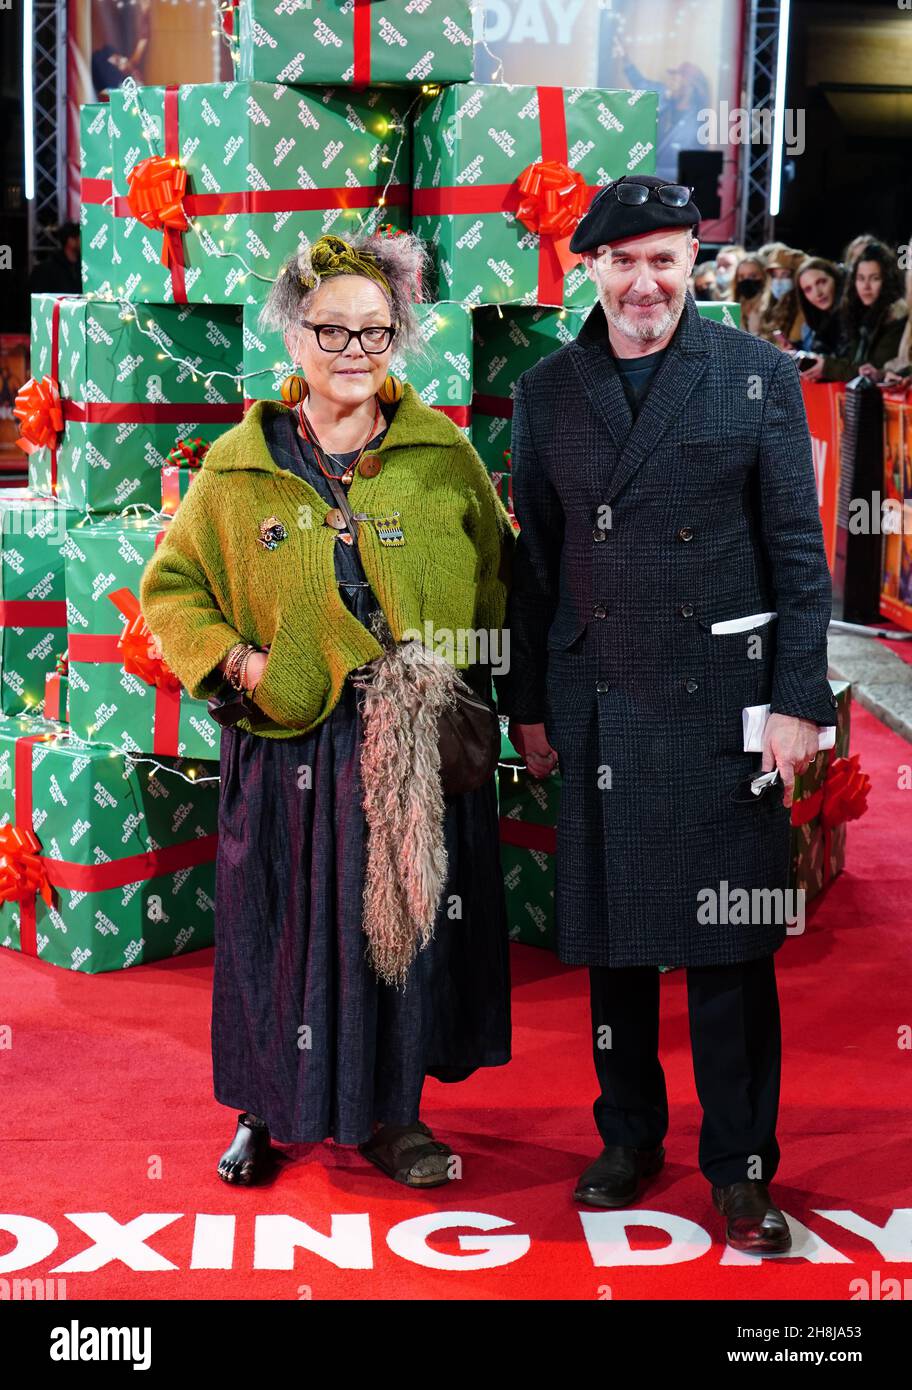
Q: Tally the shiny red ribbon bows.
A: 6